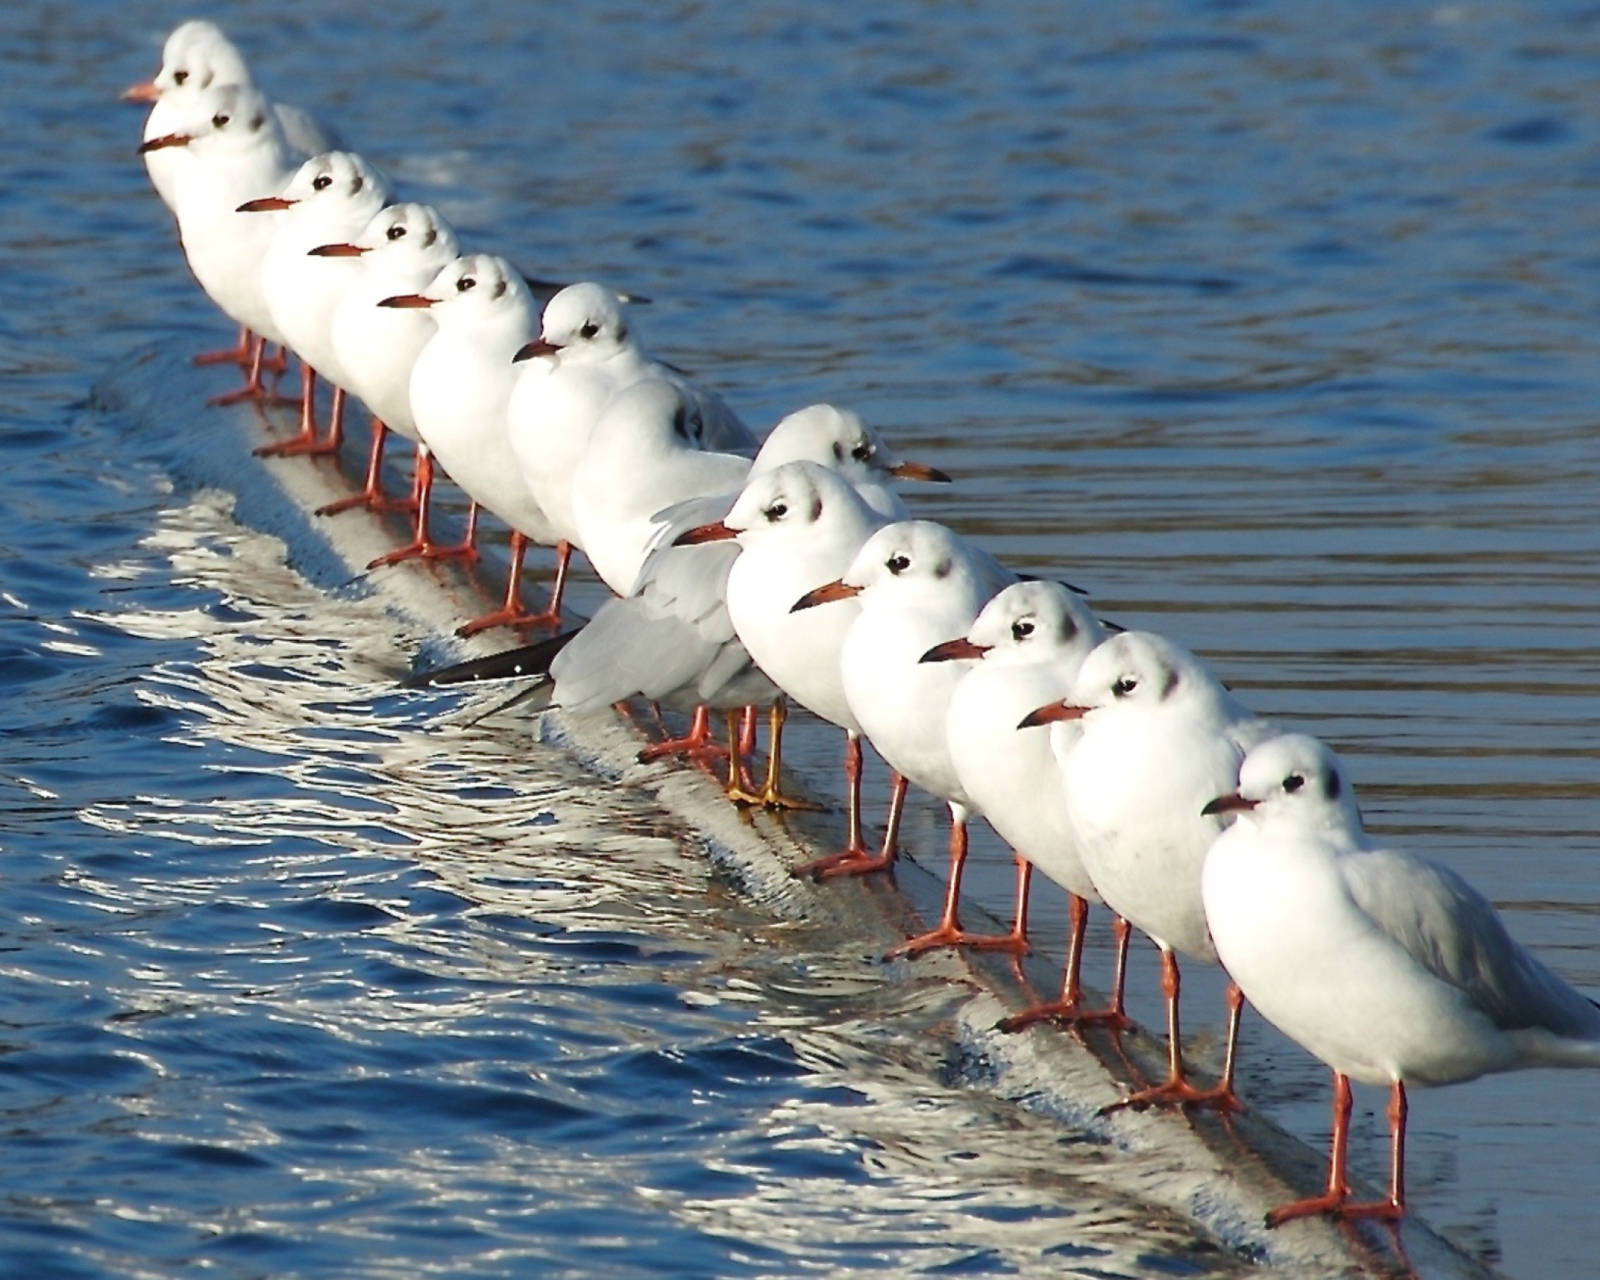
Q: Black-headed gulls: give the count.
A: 13